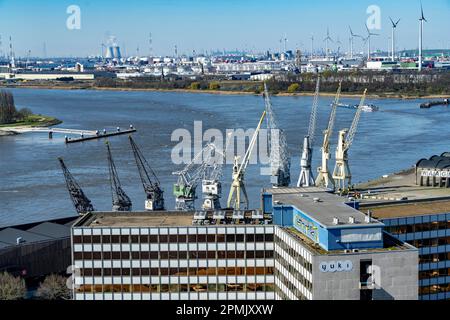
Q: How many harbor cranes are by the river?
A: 10